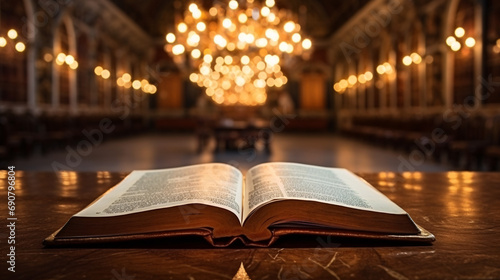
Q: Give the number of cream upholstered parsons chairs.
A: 0